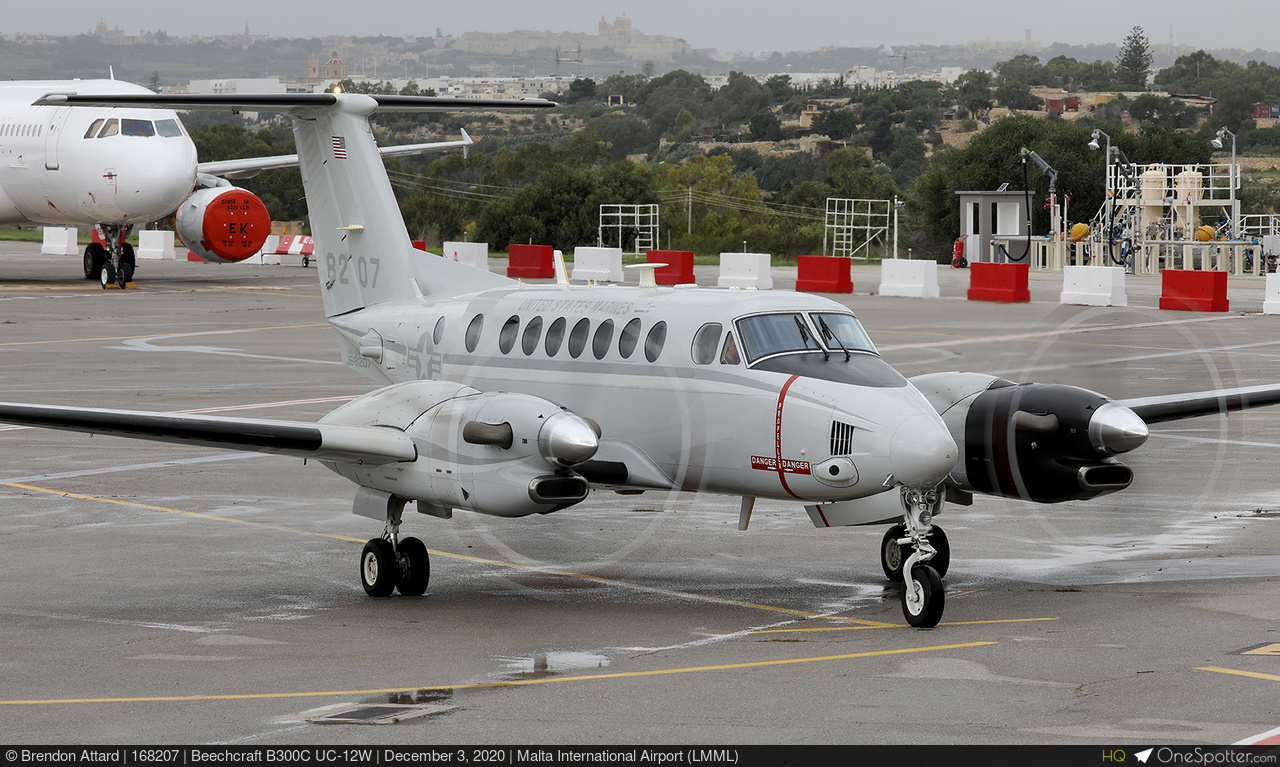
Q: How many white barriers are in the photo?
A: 9